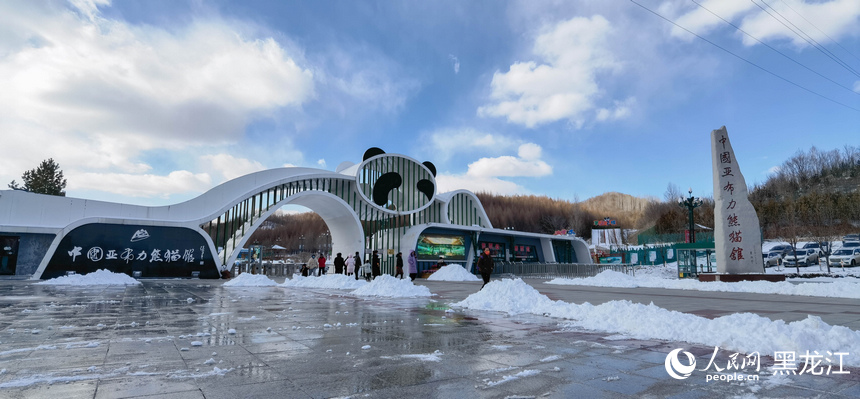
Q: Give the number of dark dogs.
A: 0